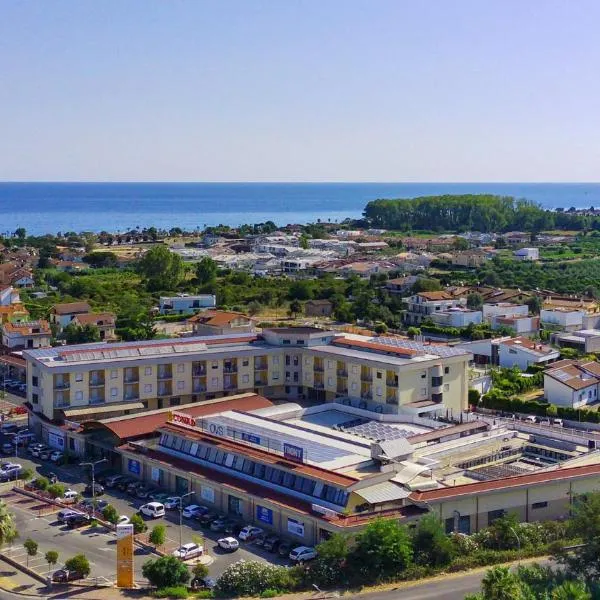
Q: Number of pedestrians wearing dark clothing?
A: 0